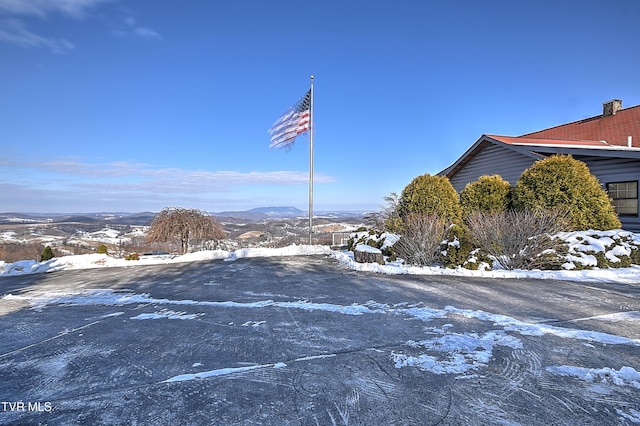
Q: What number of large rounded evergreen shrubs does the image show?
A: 3